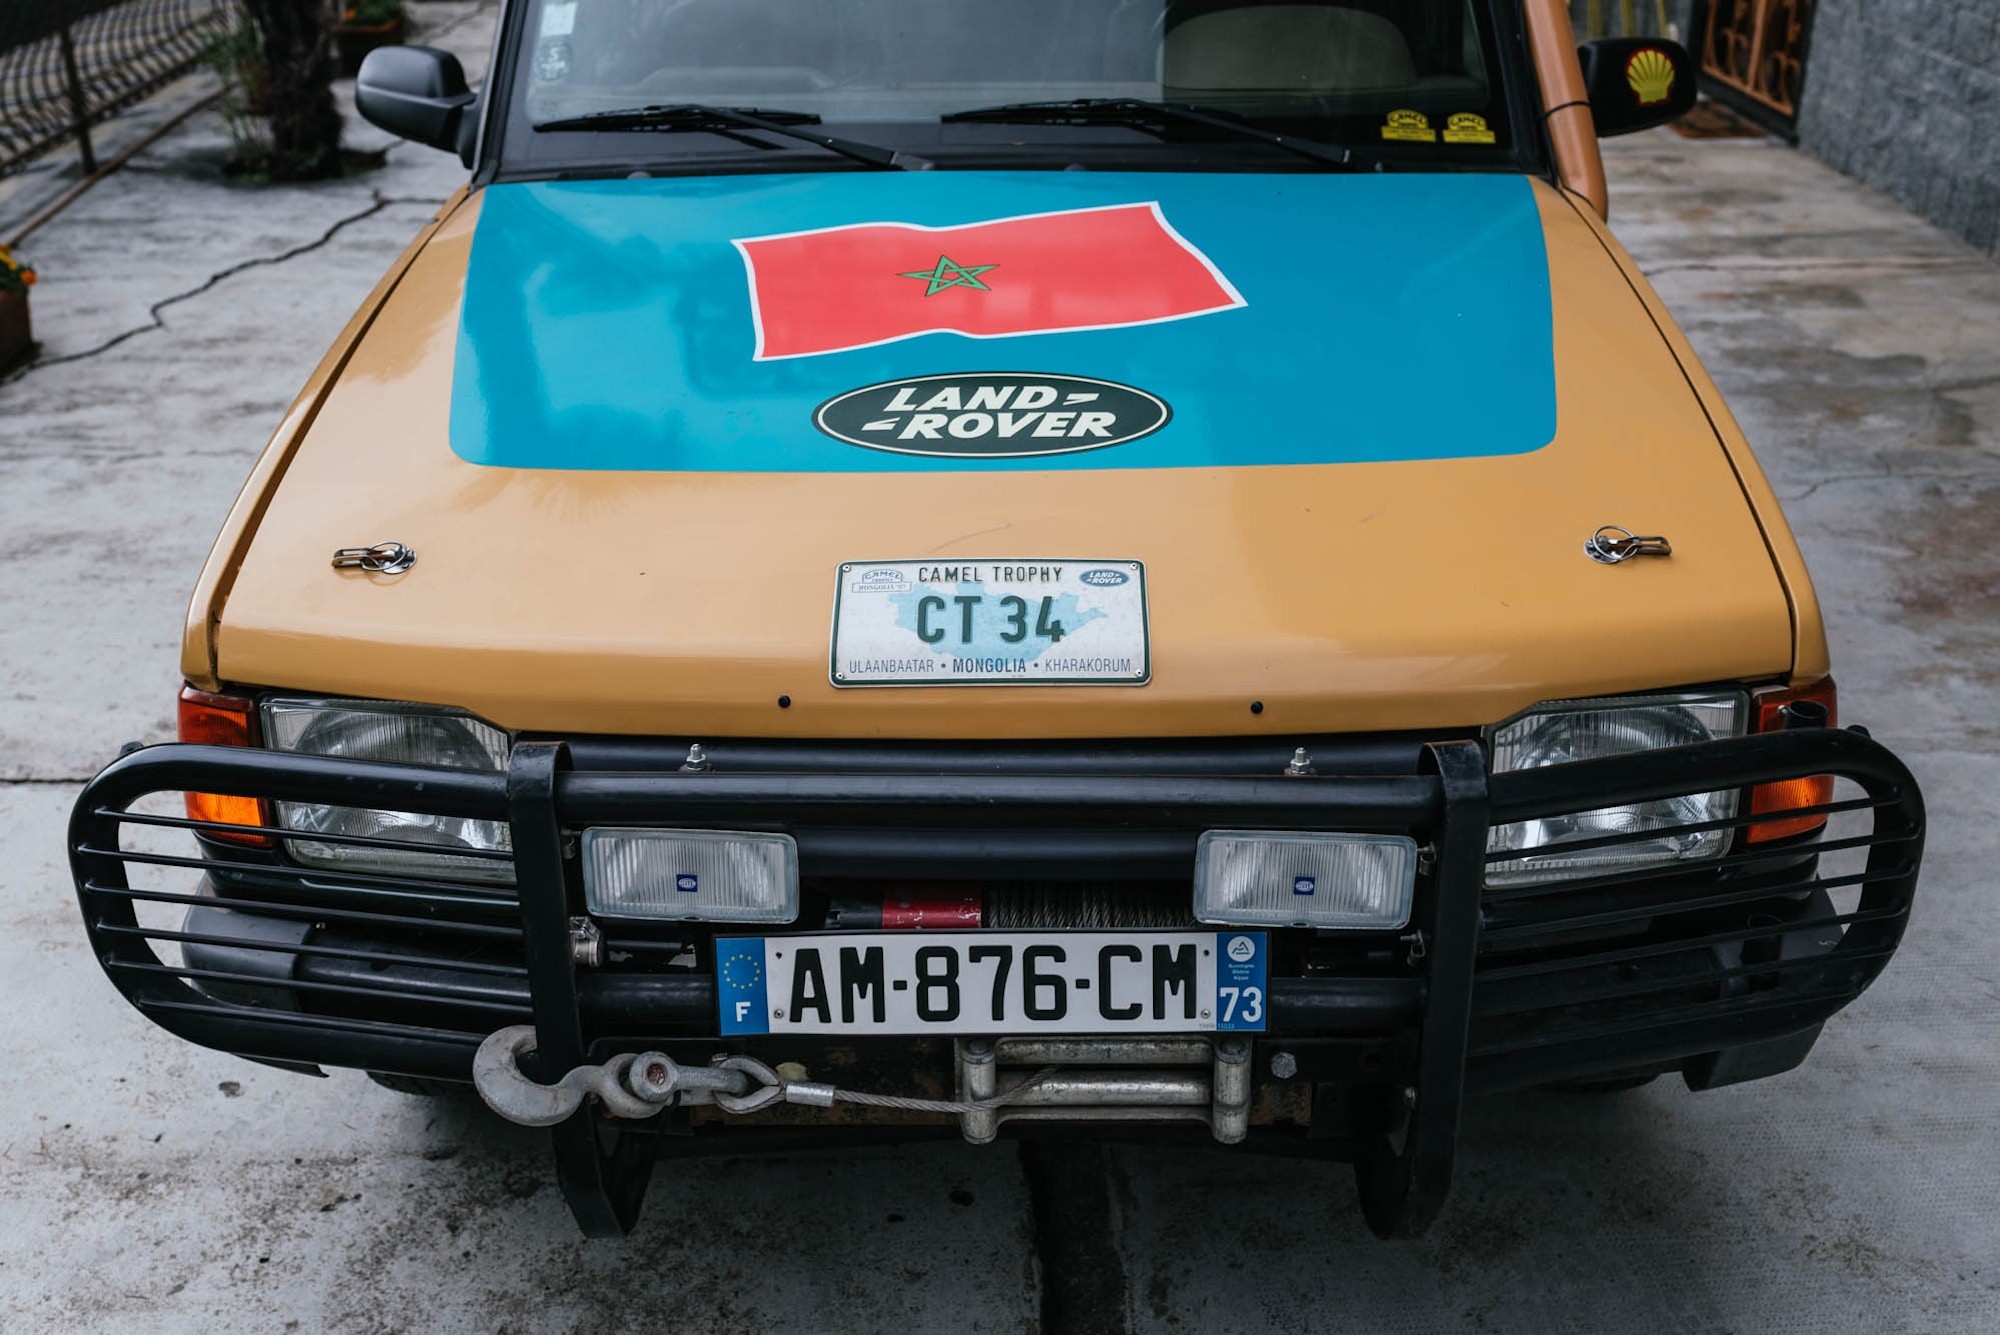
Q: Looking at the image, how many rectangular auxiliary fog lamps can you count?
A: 2